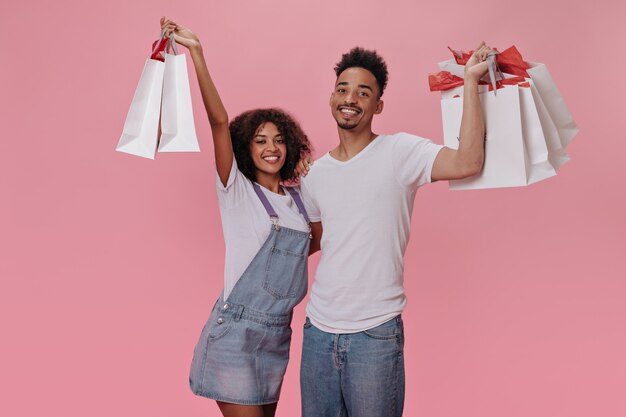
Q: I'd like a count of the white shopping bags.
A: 5